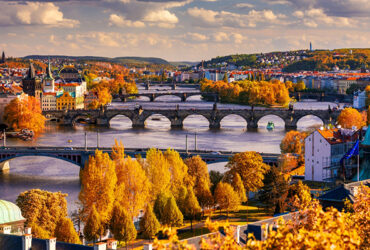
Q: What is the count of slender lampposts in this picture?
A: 5